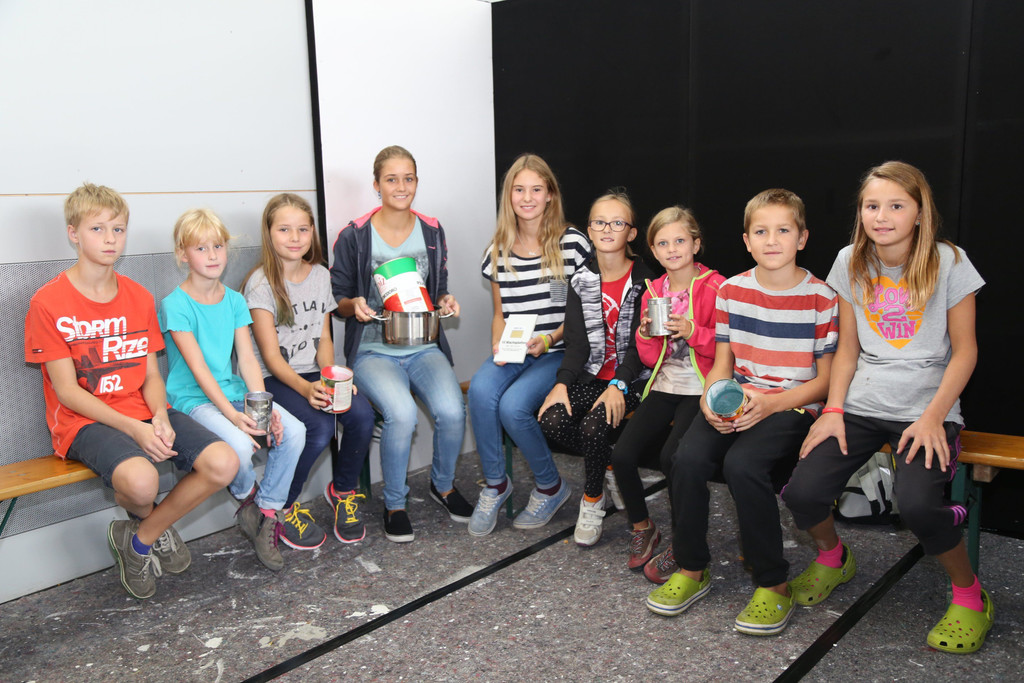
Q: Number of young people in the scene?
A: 9